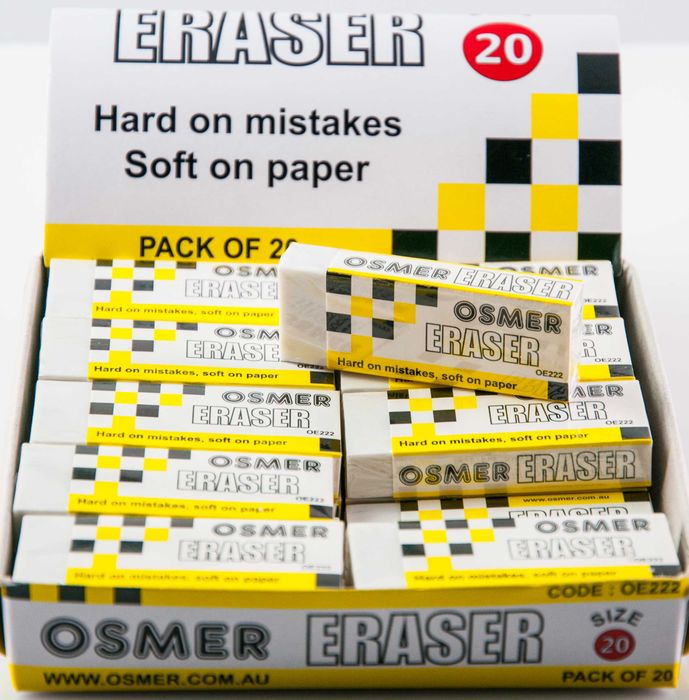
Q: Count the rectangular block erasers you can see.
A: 11